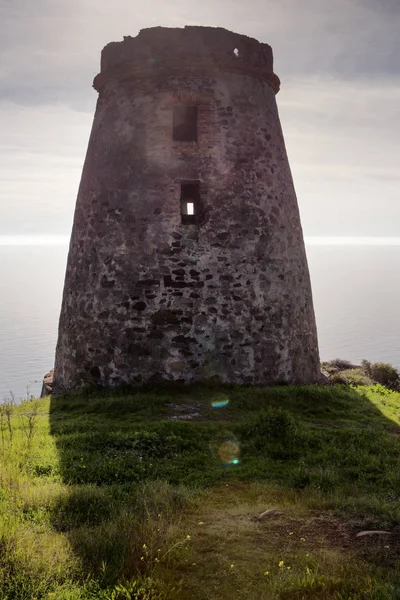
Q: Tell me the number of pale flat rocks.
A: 2